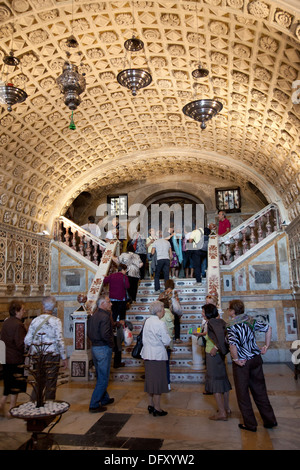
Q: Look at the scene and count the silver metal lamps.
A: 4